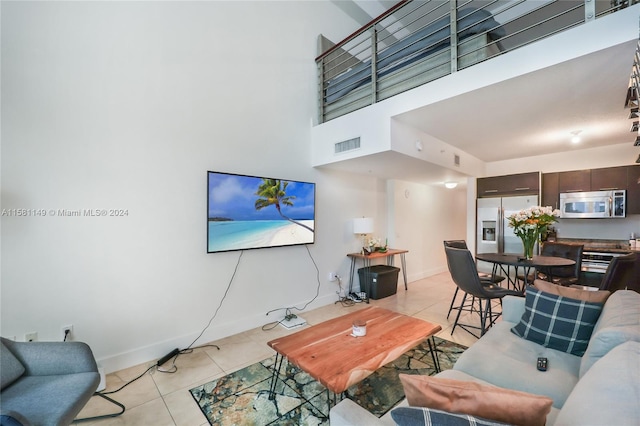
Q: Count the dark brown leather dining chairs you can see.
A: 4